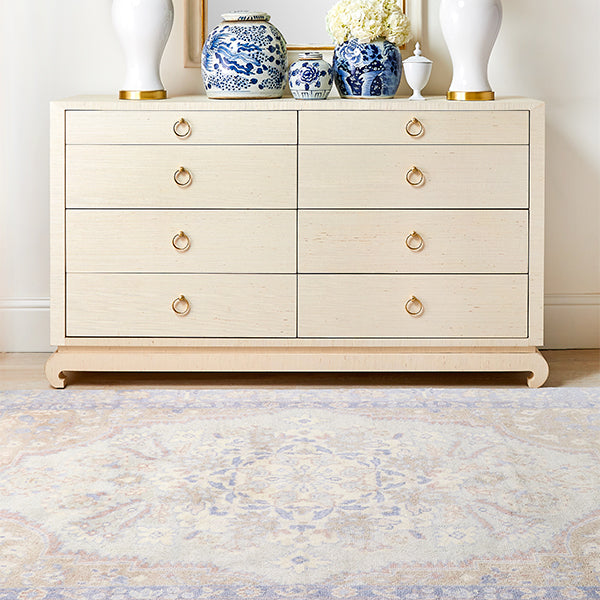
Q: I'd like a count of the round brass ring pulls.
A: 8